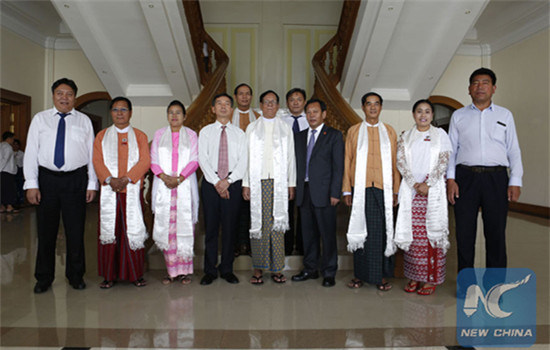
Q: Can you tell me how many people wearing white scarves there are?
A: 6